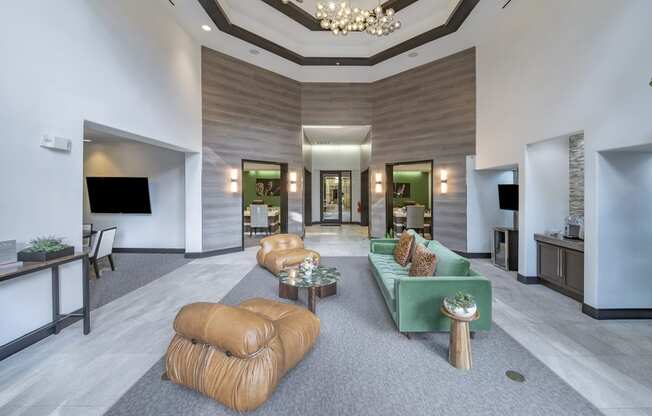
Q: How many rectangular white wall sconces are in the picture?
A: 4